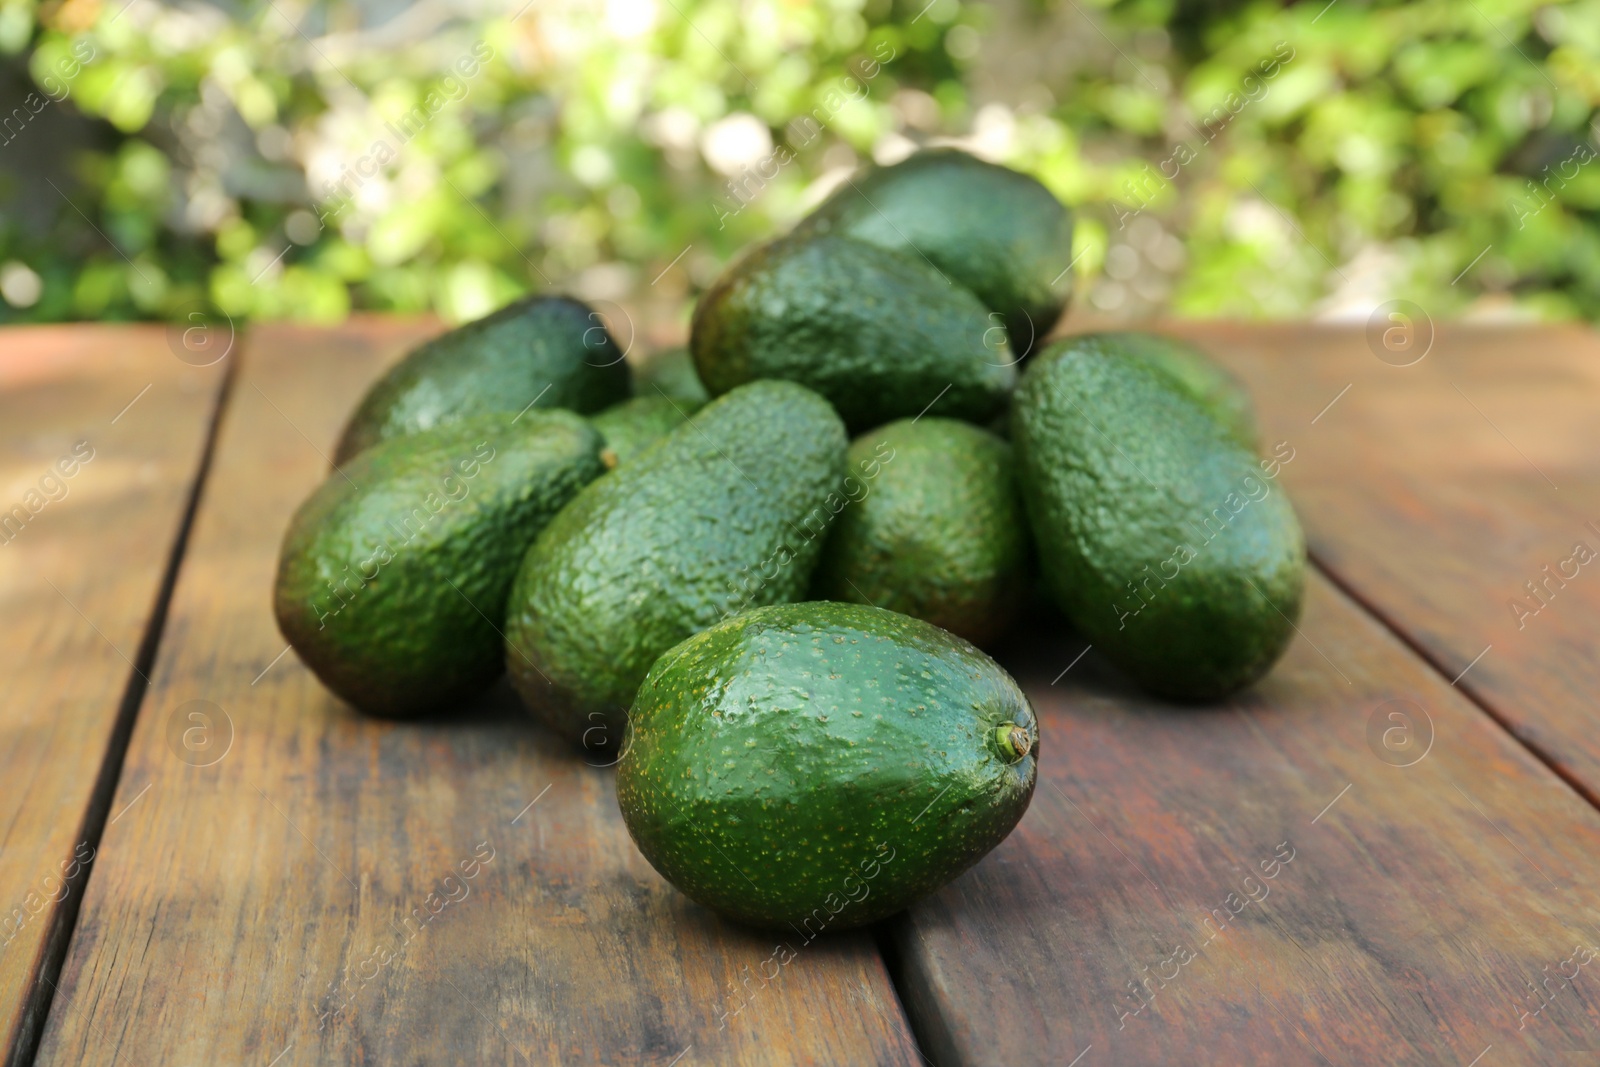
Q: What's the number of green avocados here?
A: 11